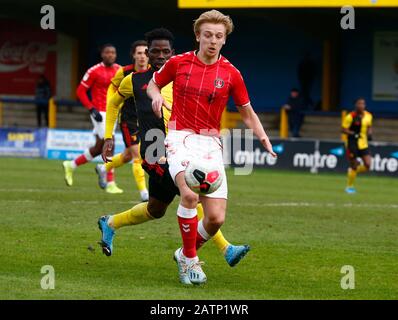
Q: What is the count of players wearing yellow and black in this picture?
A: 3